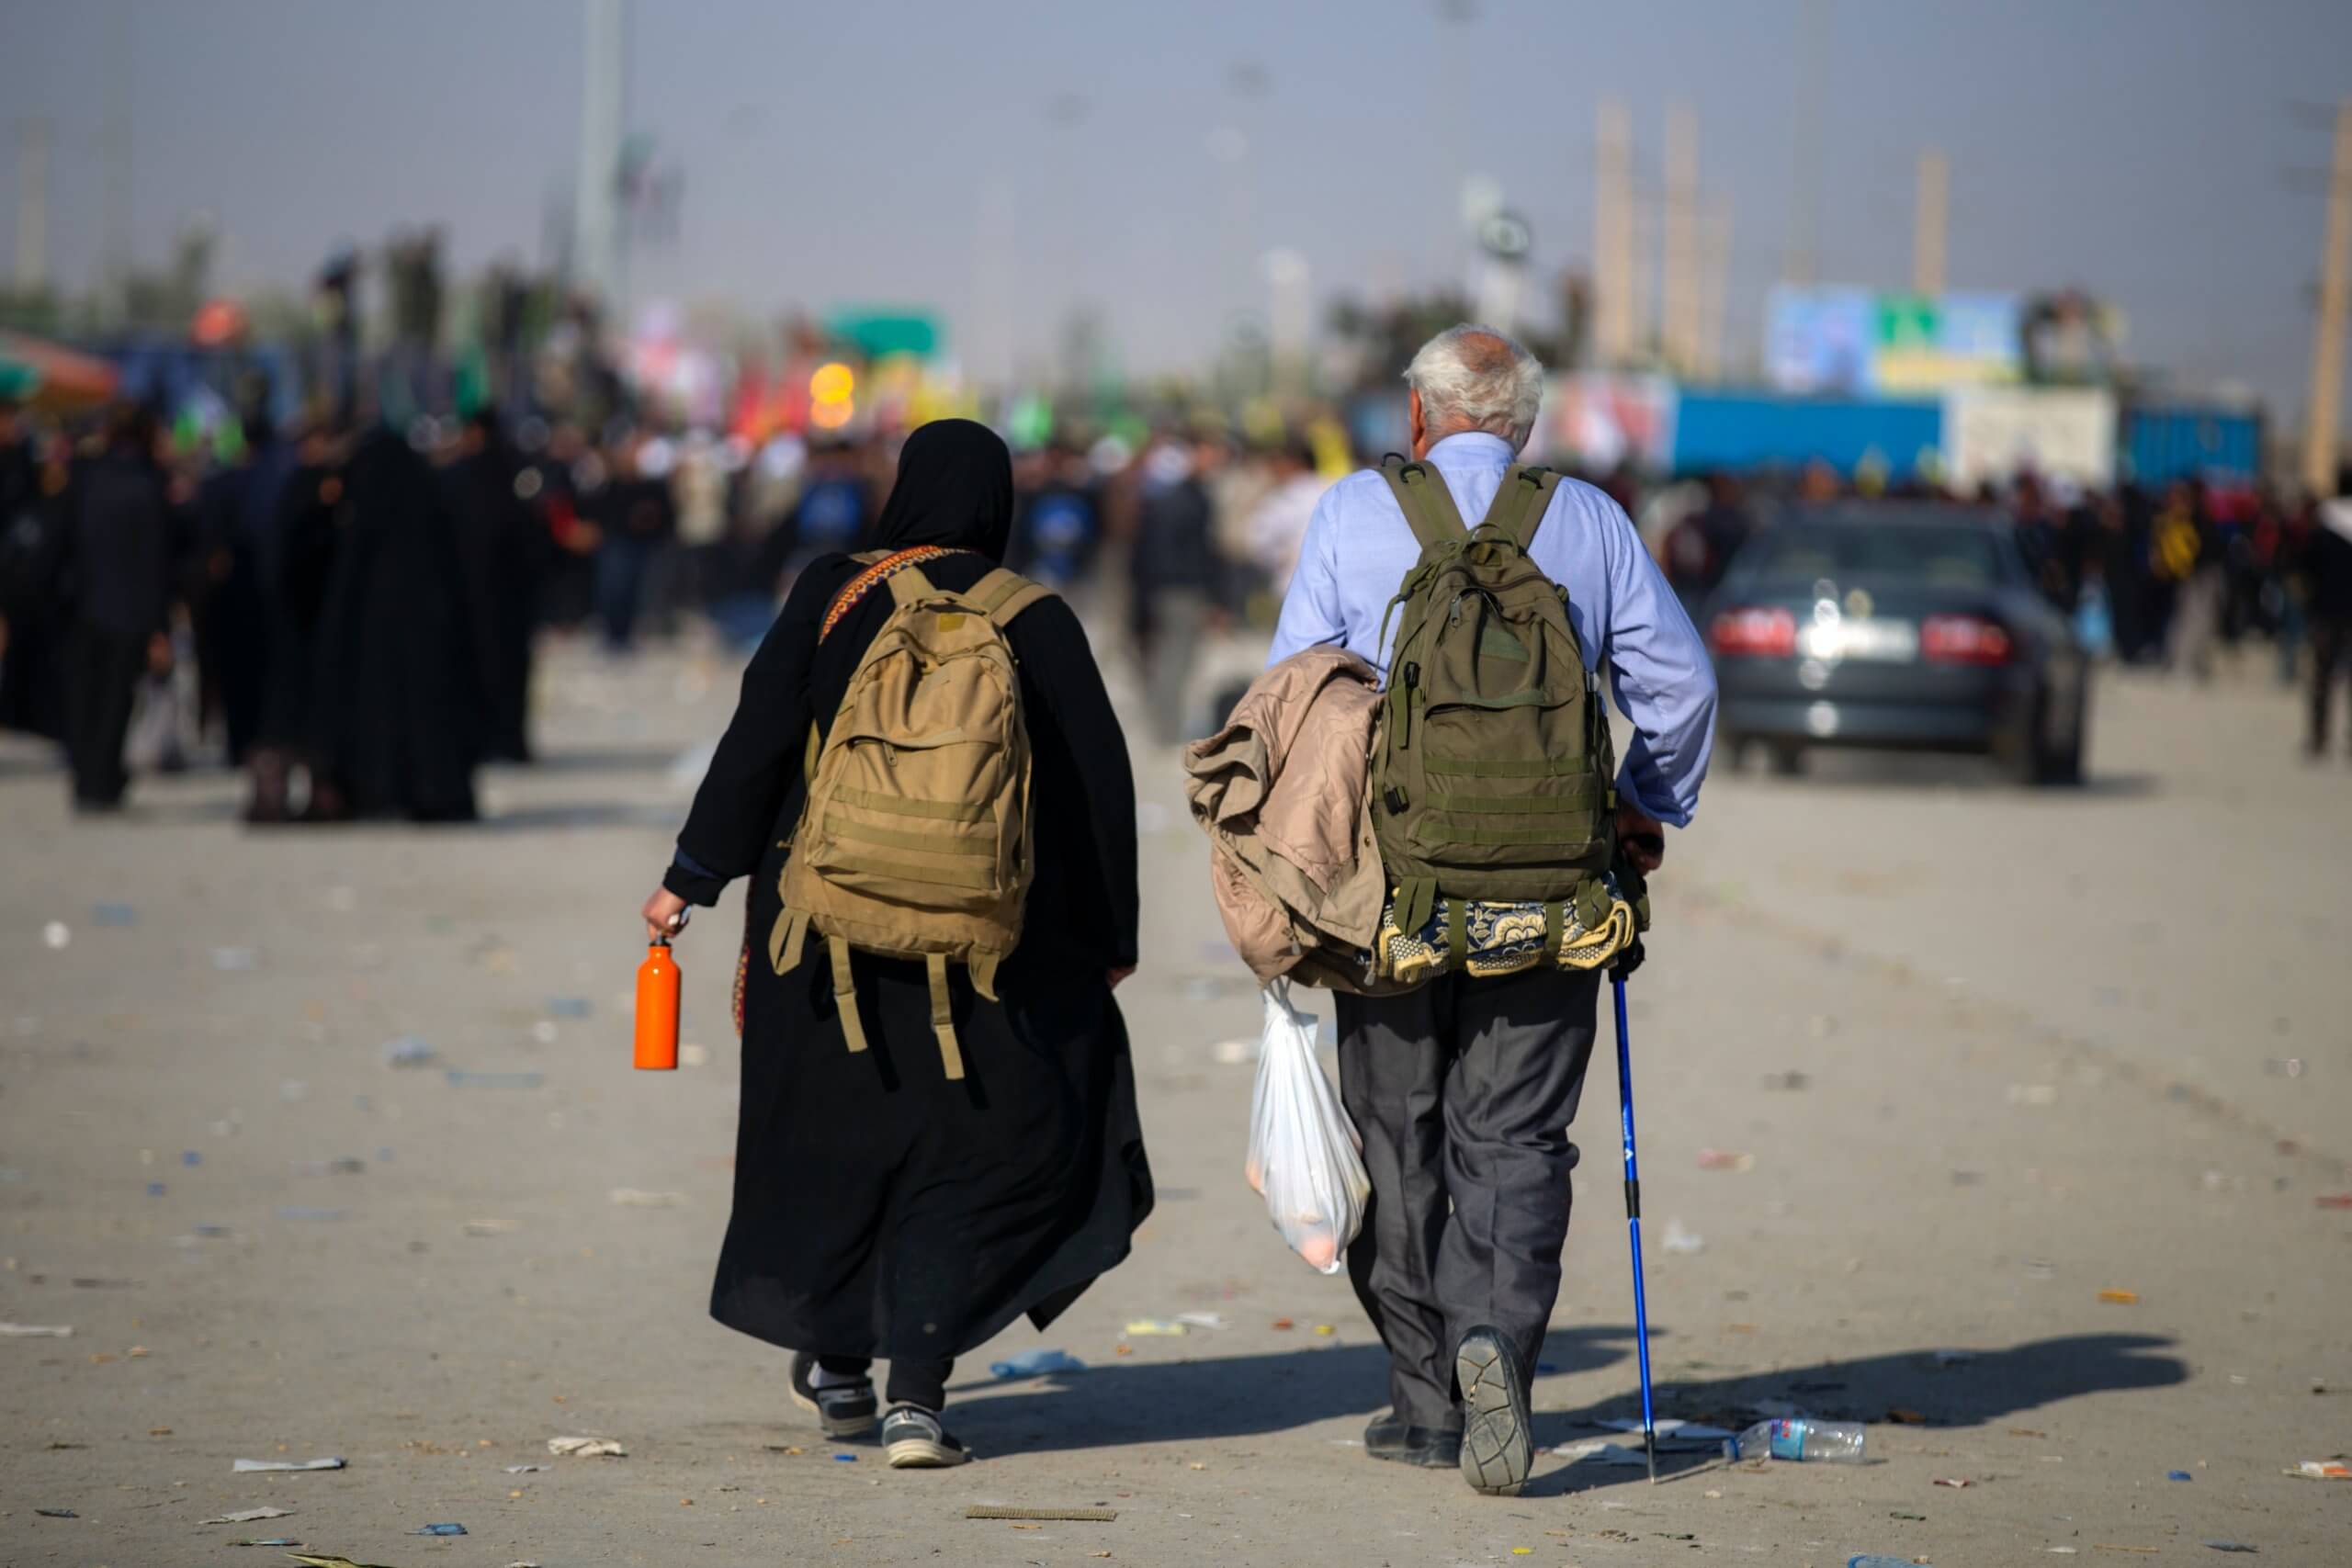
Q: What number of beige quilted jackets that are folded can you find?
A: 1